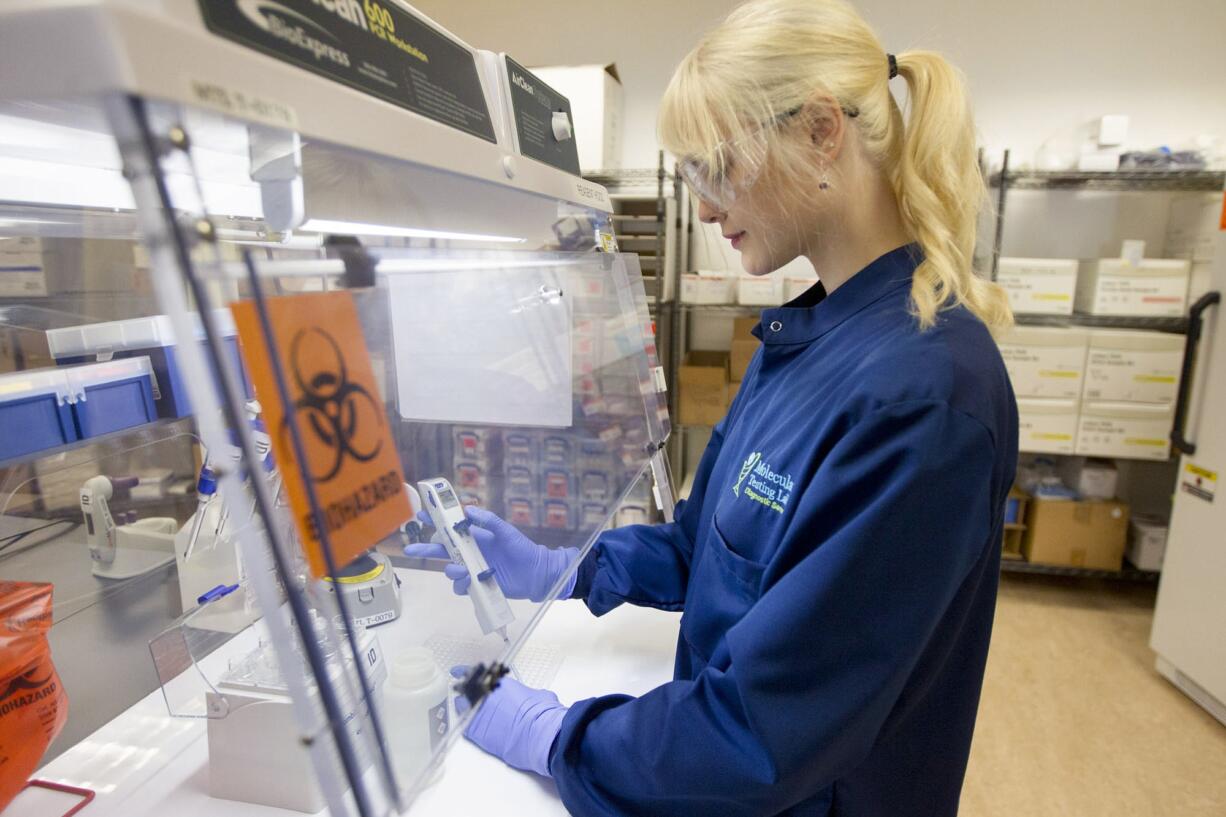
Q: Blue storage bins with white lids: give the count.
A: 3